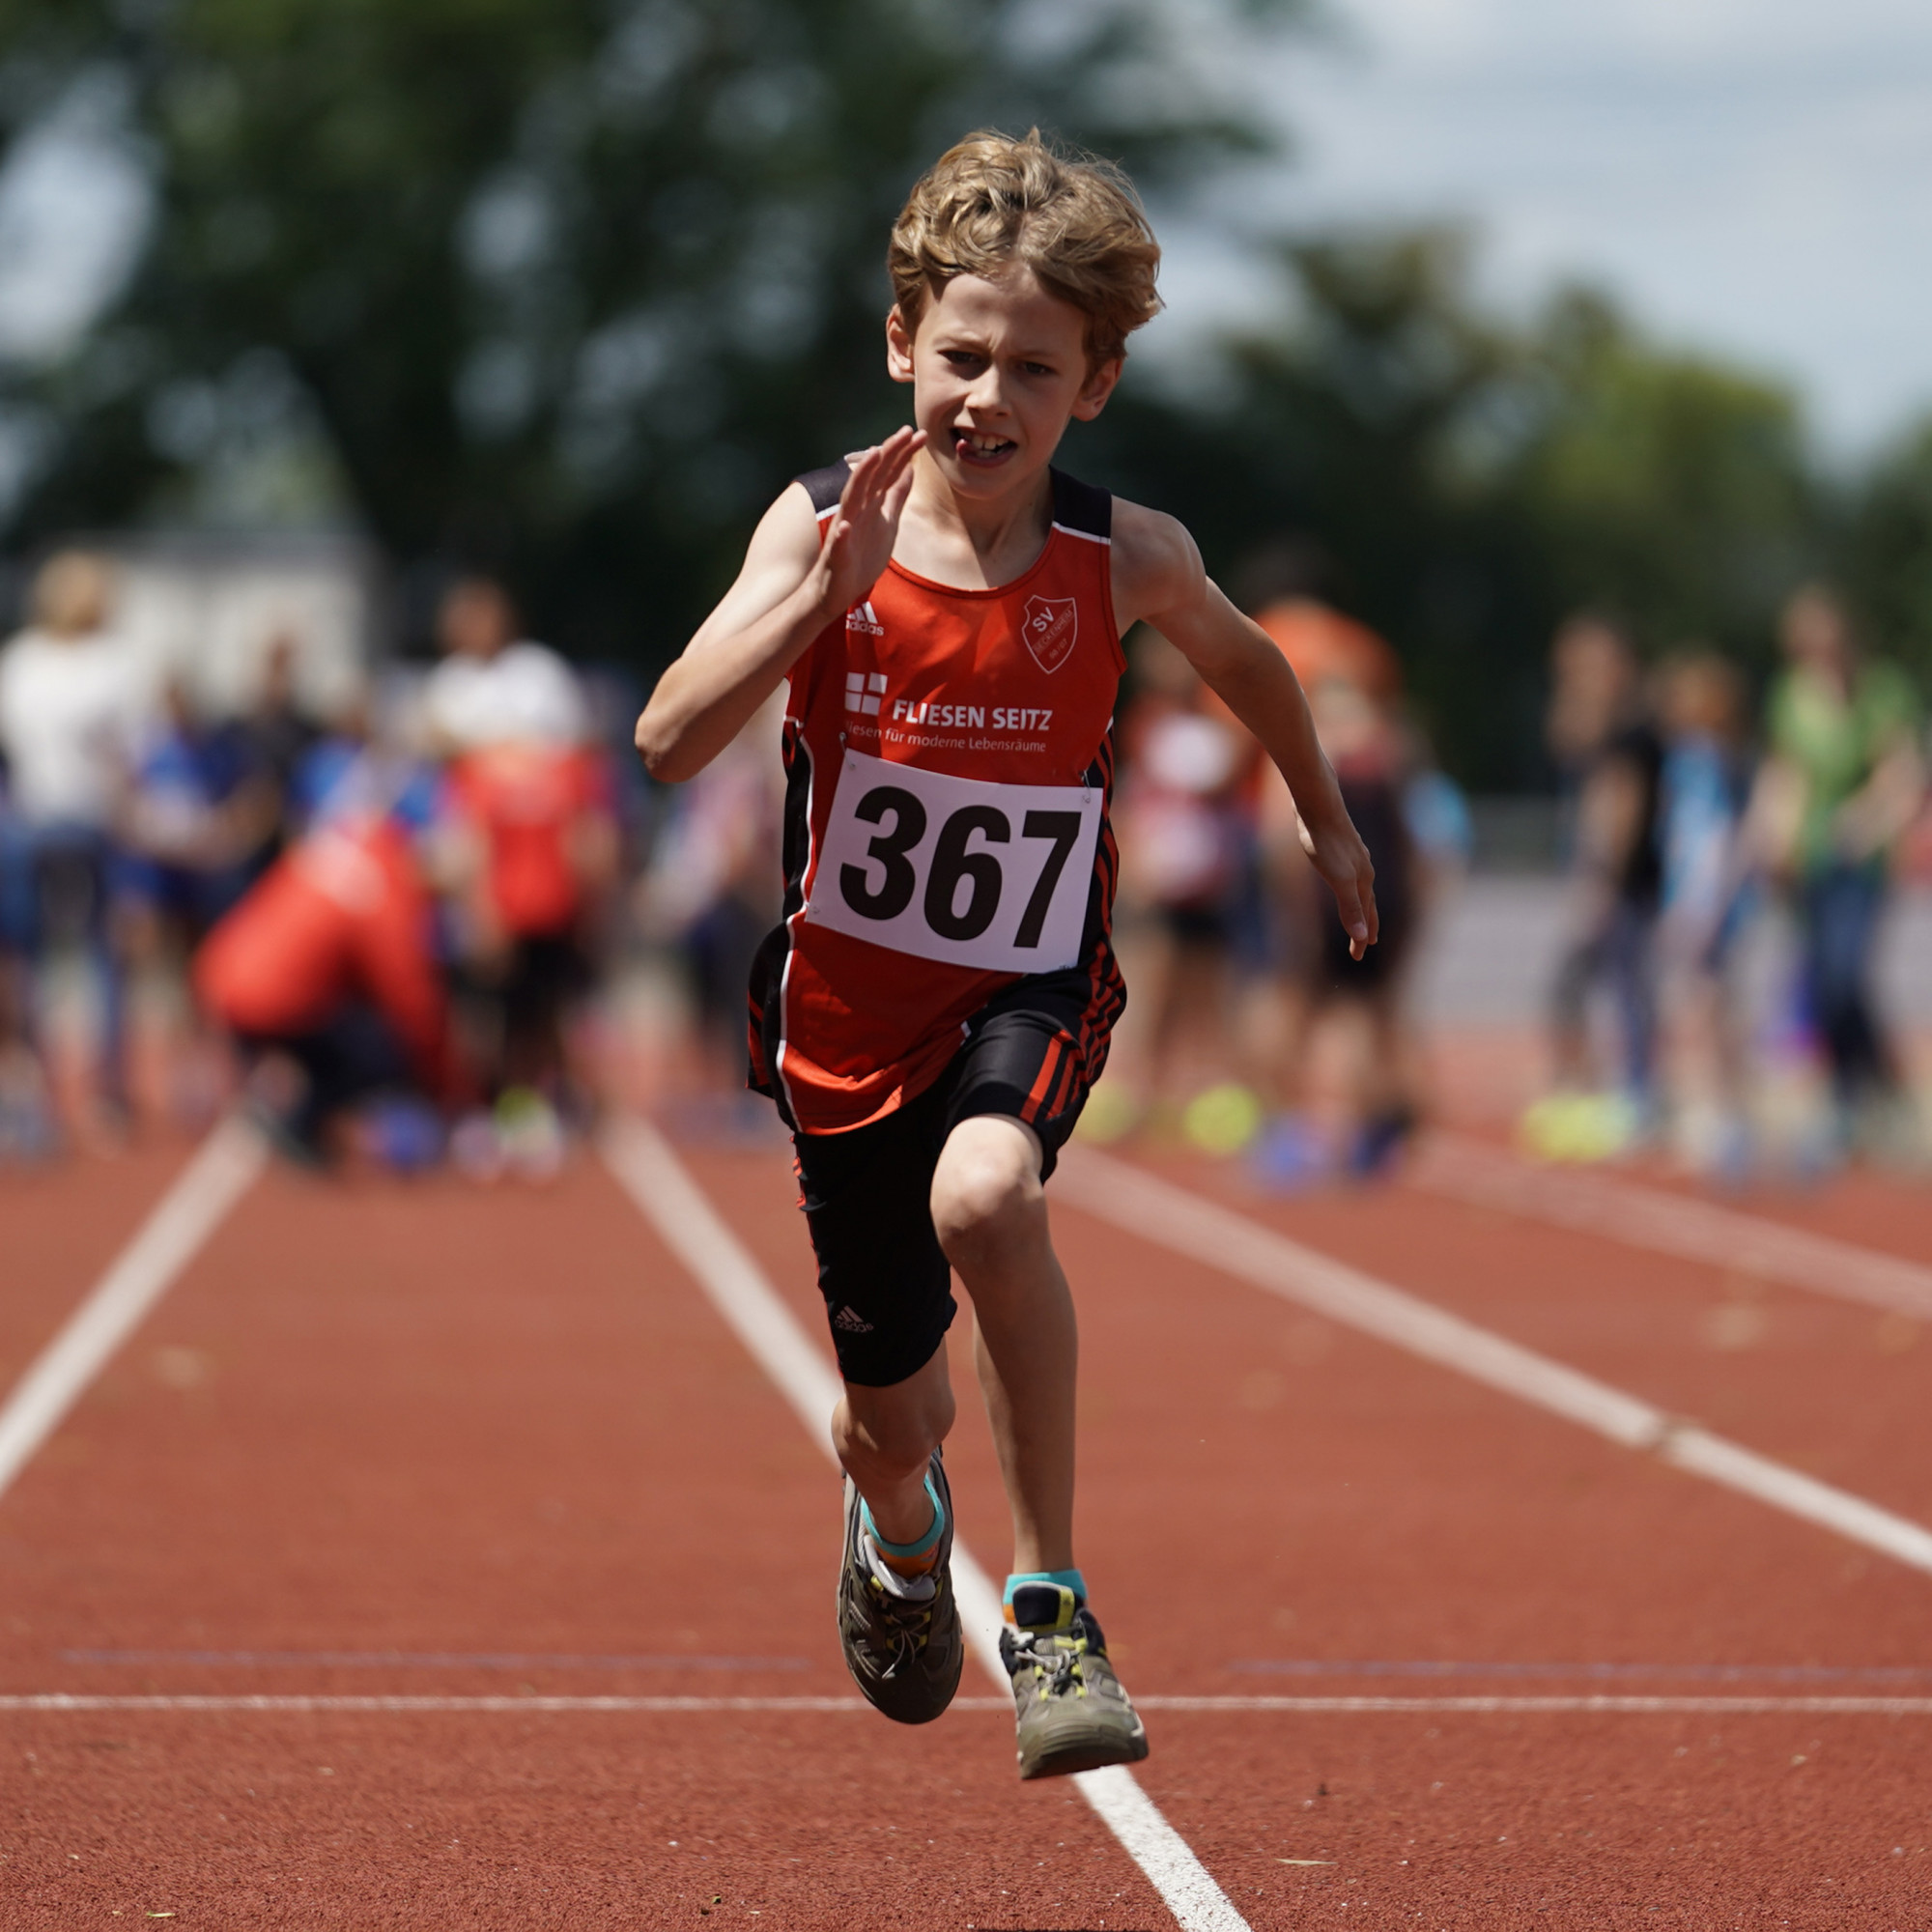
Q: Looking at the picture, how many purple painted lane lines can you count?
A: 2